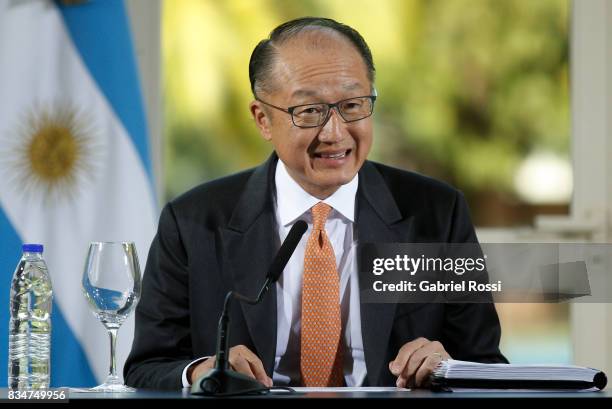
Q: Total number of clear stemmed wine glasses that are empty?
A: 1